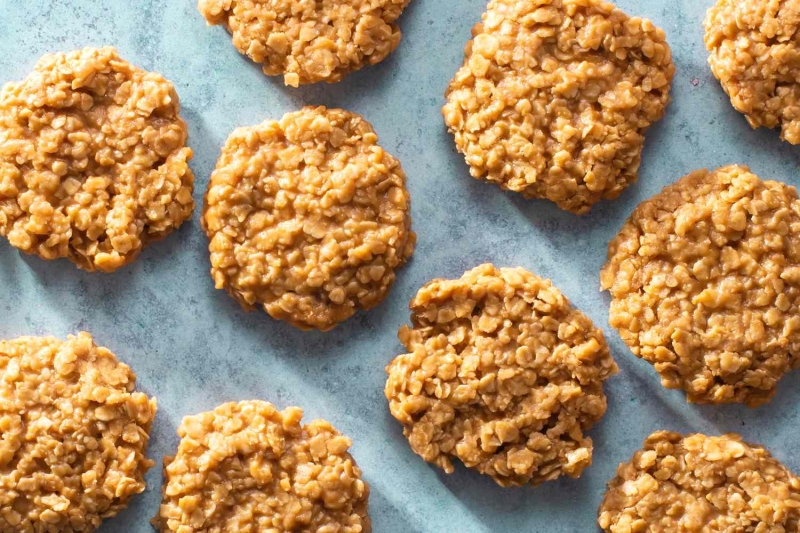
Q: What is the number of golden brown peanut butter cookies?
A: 10